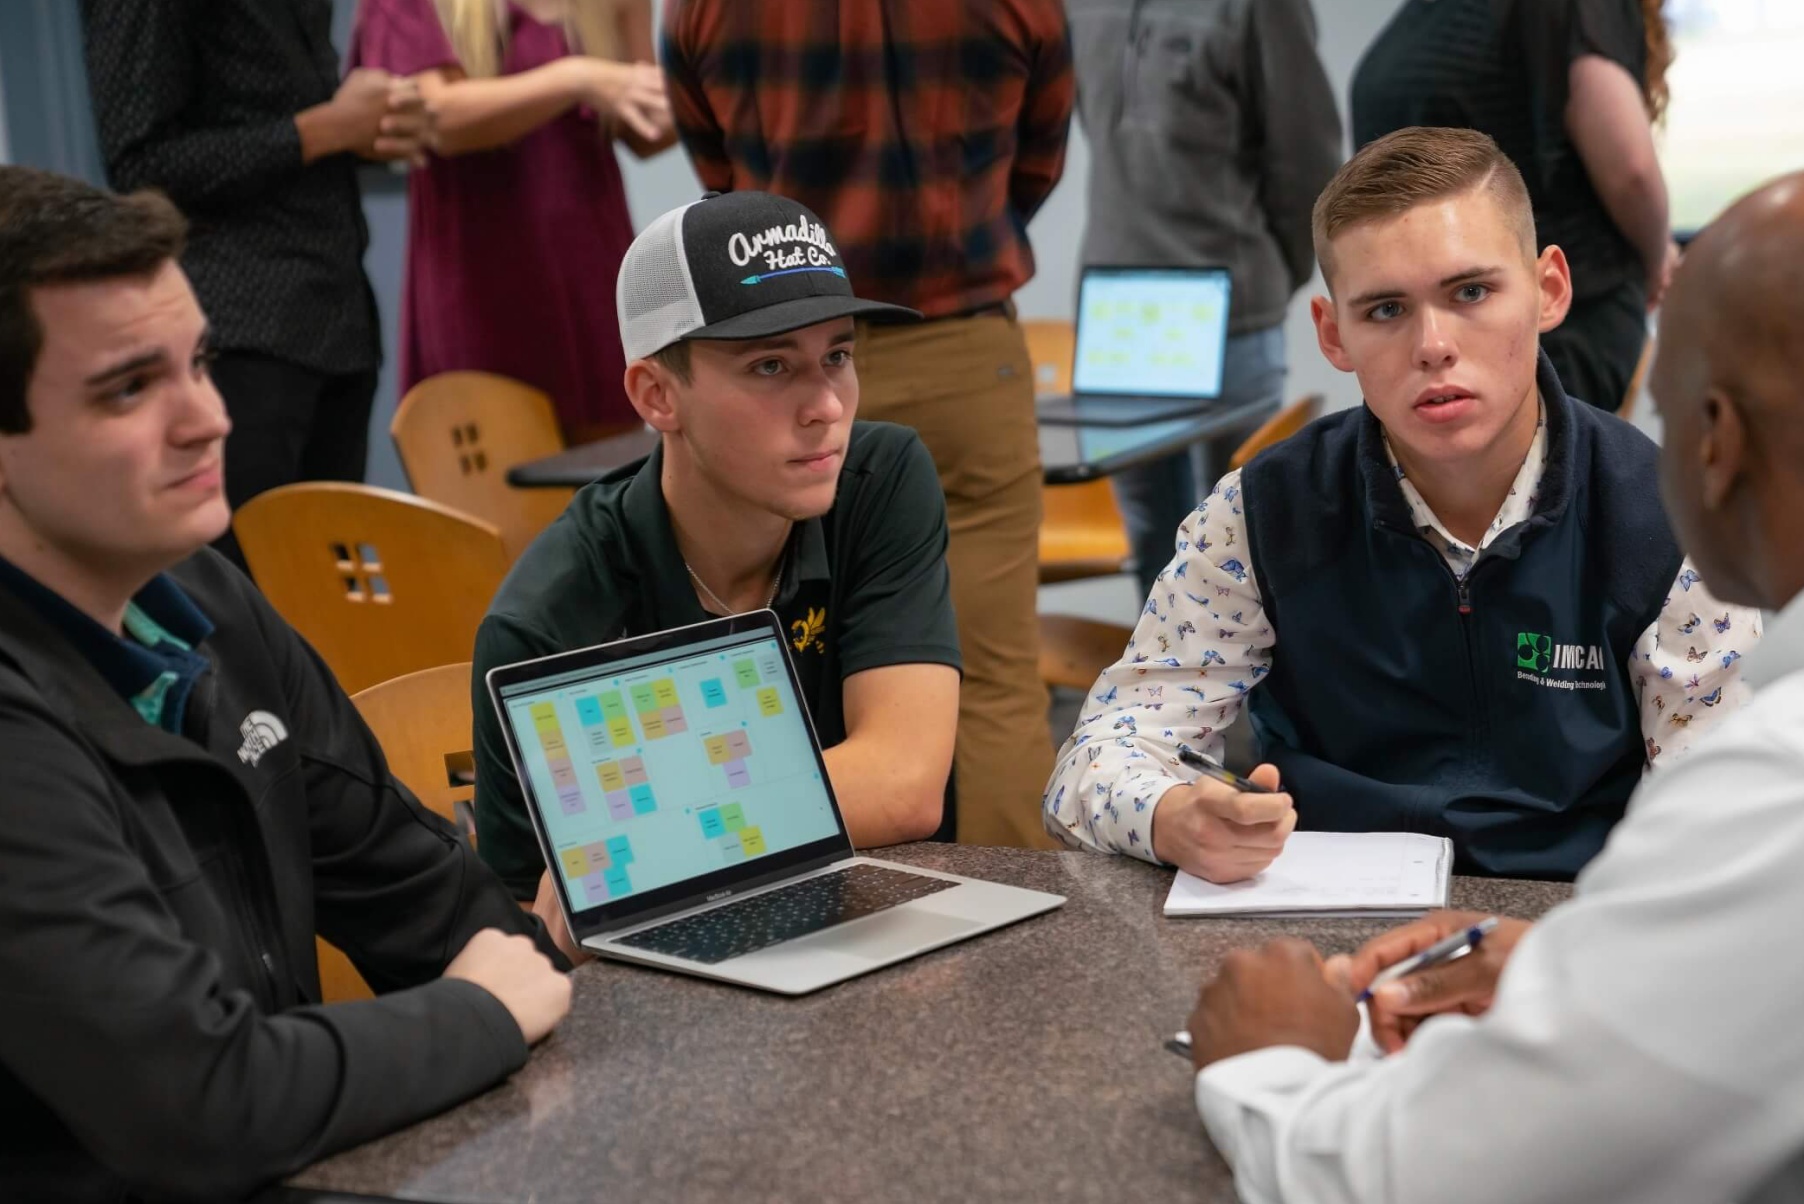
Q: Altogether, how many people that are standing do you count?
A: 5